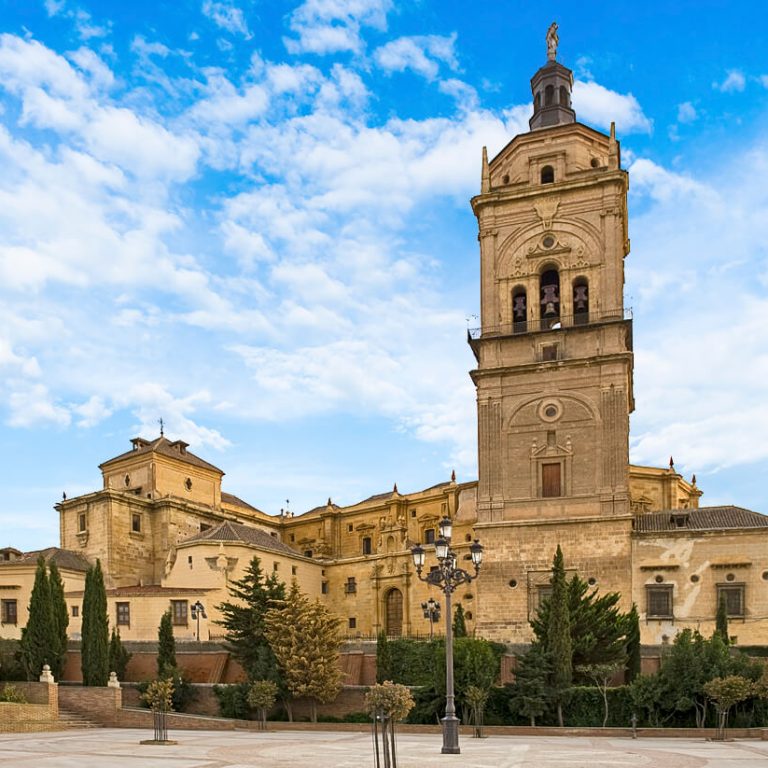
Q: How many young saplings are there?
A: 5